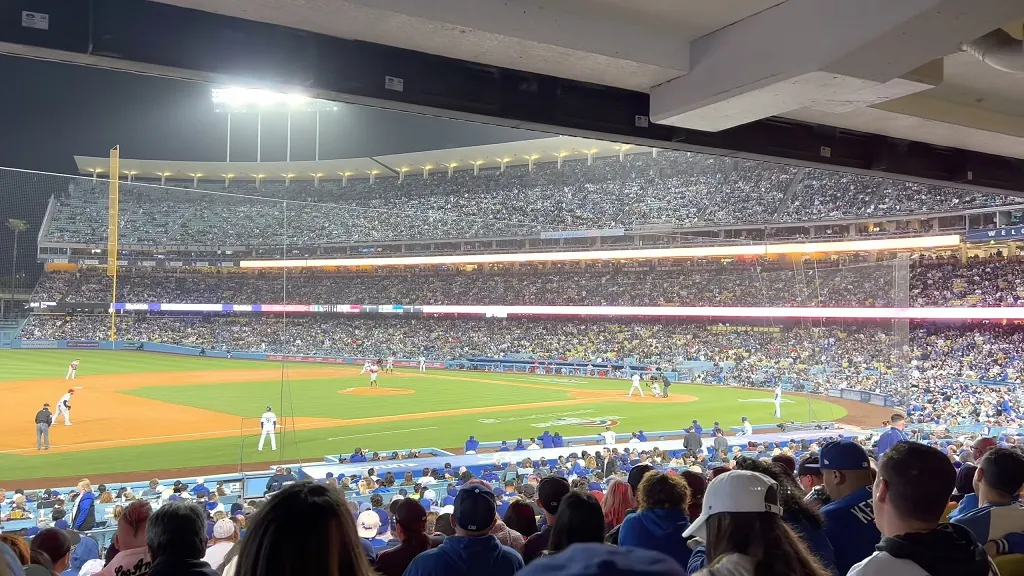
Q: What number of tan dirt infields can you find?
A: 1